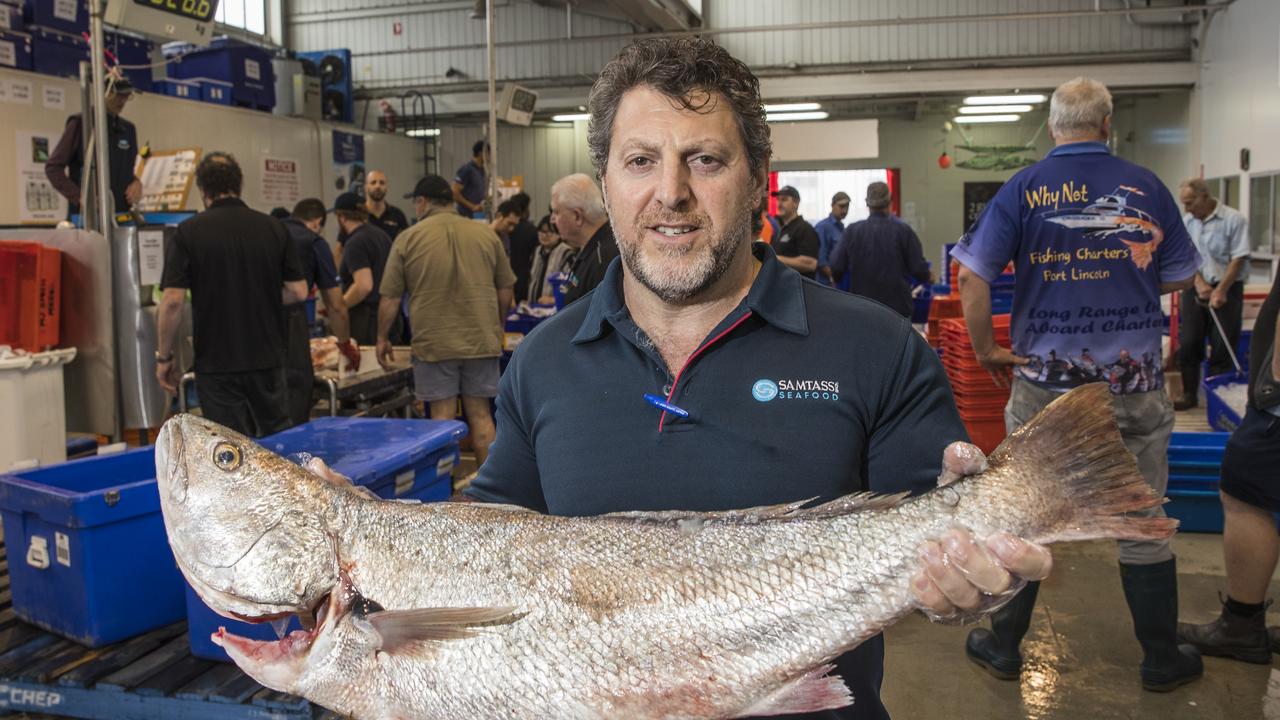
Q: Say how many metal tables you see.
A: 1